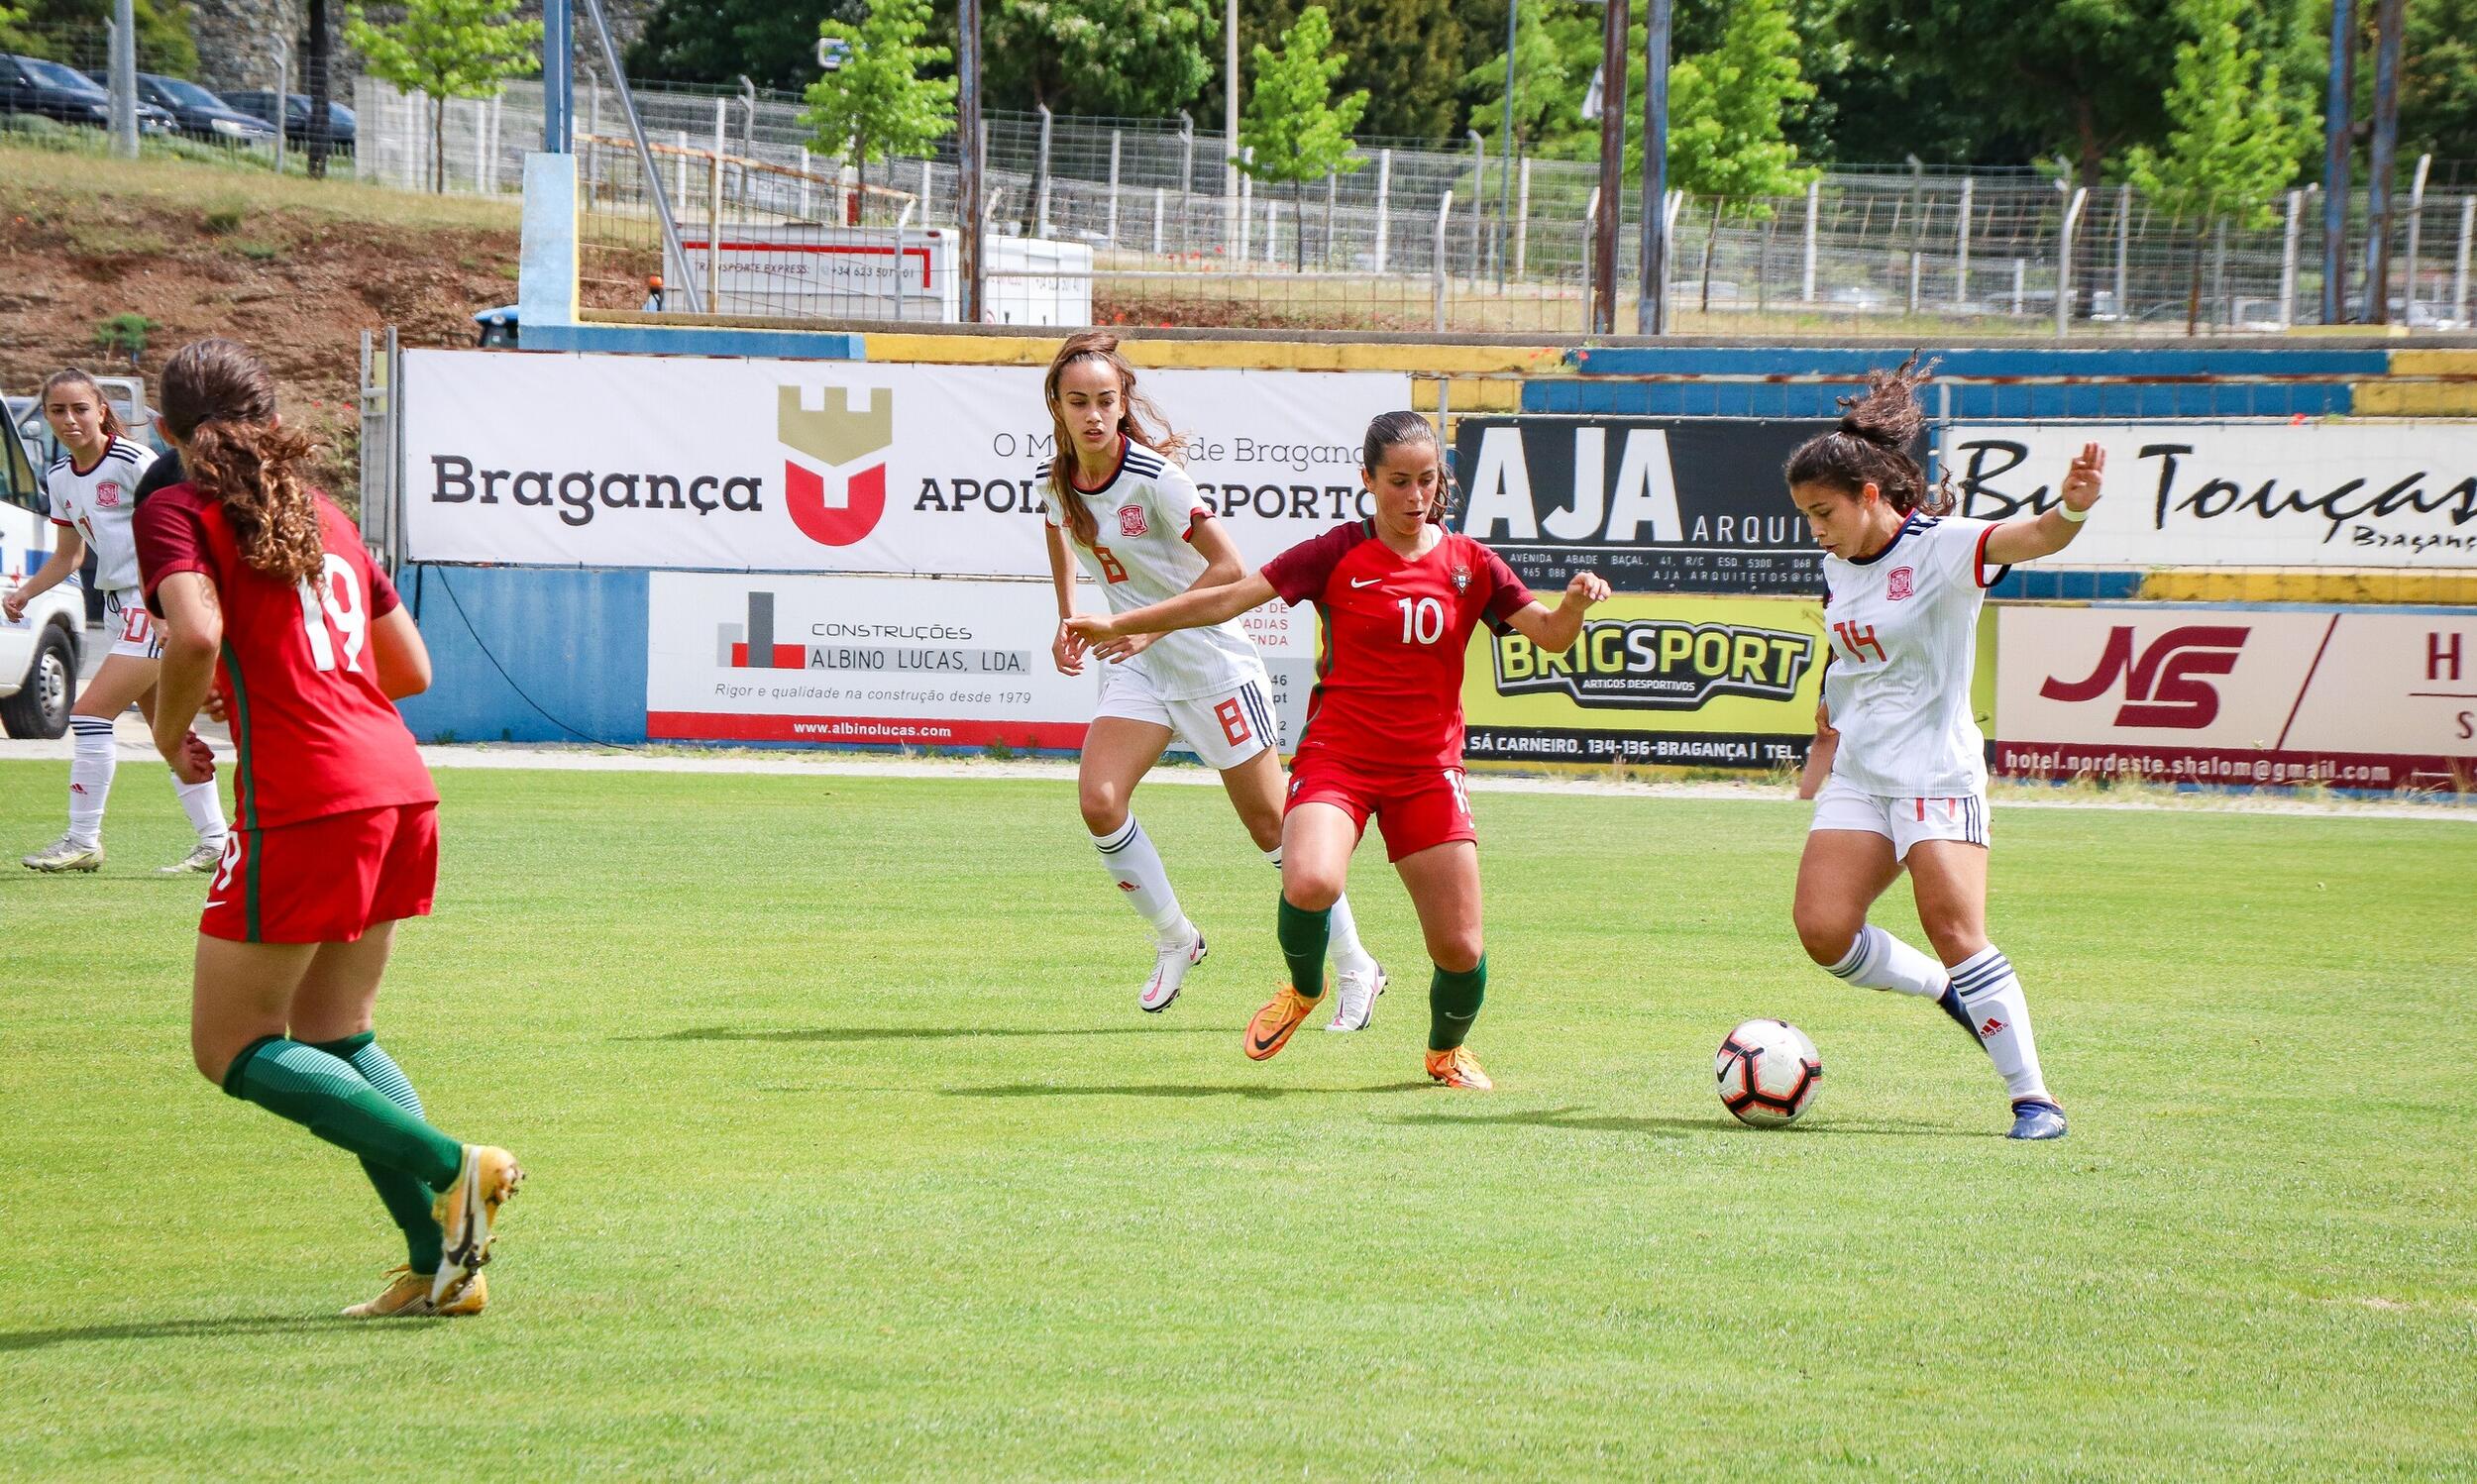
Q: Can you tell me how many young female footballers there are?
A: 5